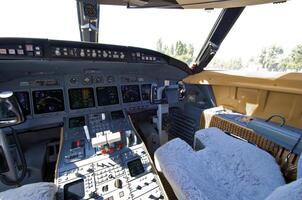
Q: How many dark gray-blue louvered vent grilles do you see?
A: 1